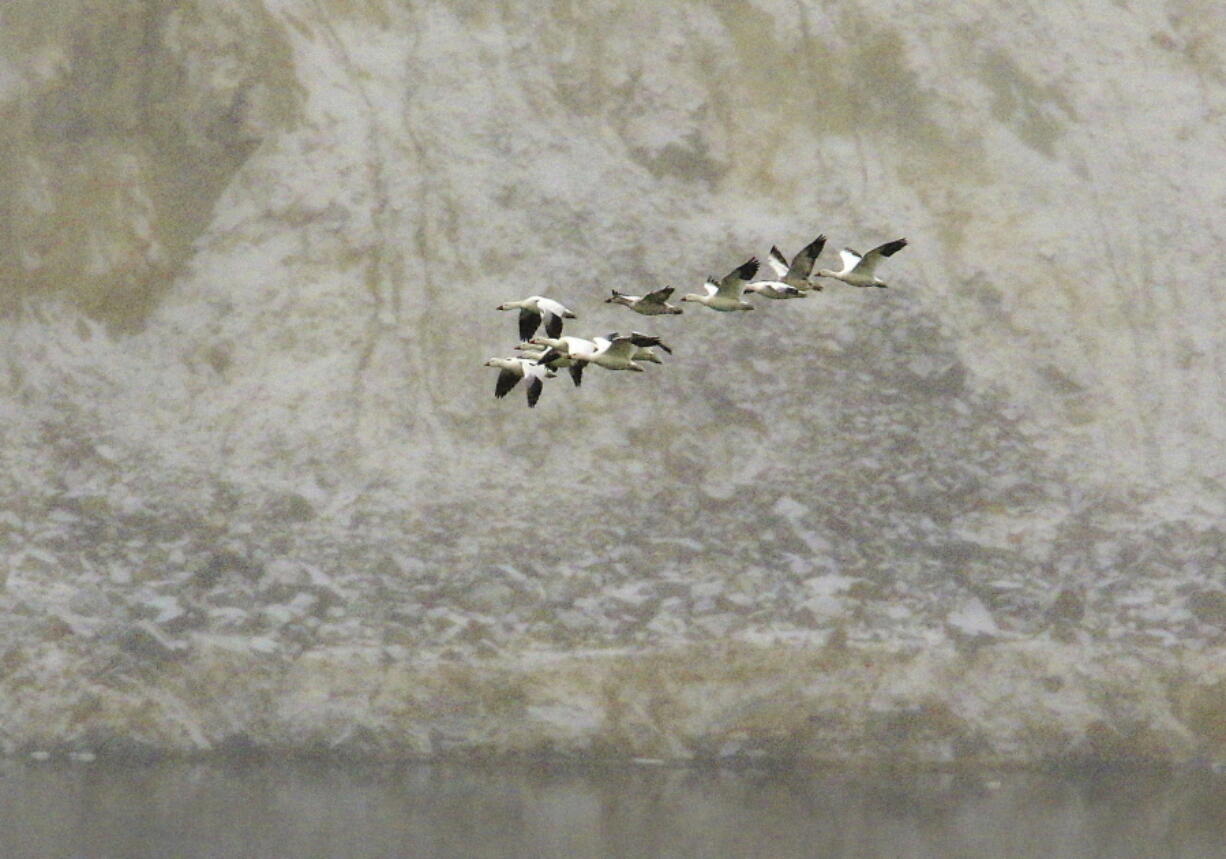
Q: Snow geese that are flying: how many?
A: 11